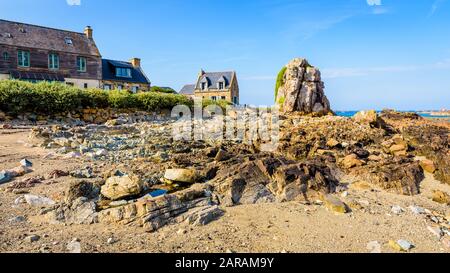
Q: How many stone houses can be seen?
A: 3